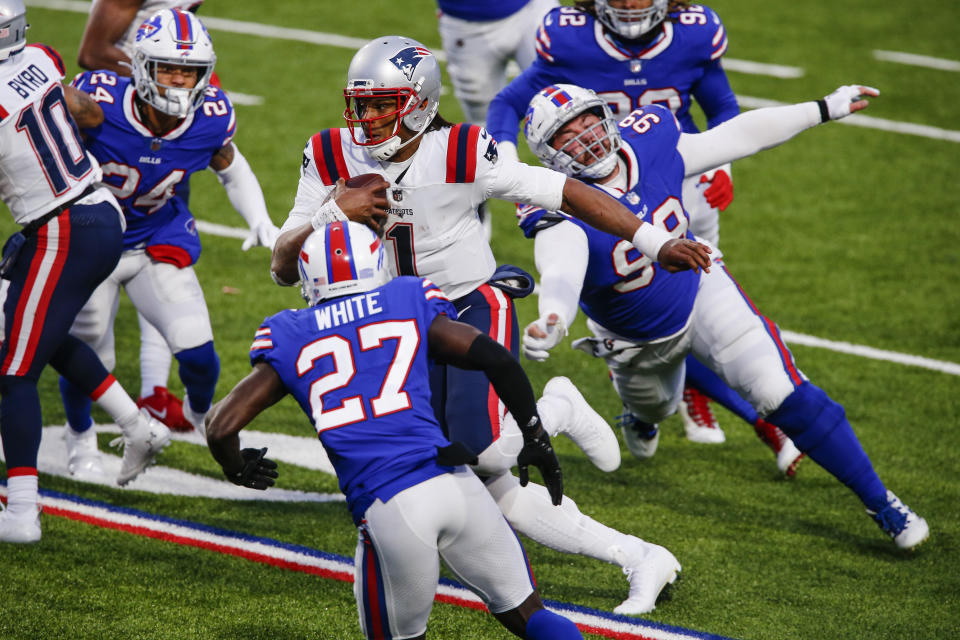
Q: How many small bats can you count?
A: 0